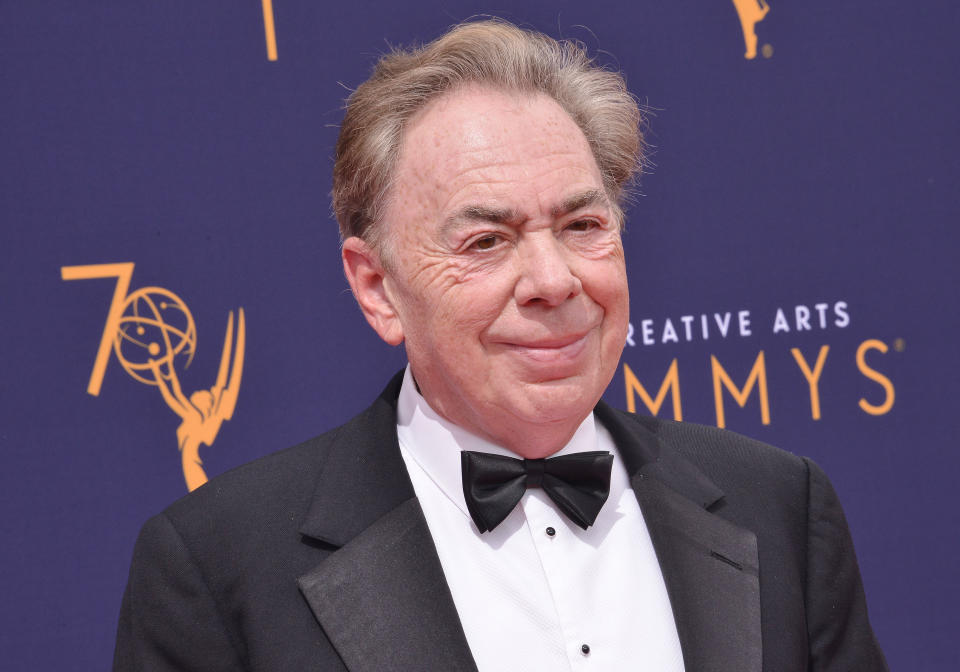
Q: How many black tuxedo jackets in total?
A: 1